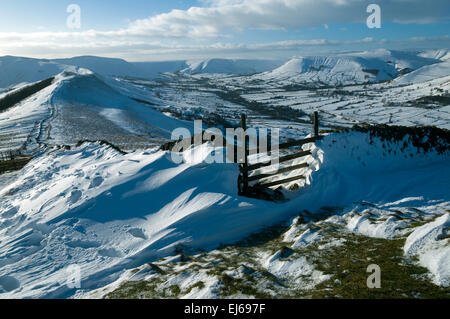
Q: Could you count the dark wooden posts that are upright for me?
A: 2